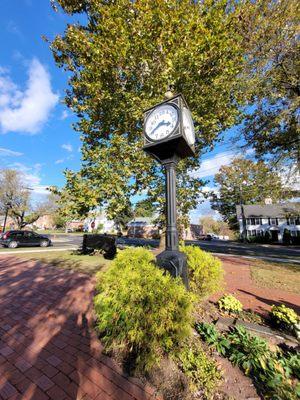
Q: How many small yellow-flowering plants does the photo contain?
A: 2